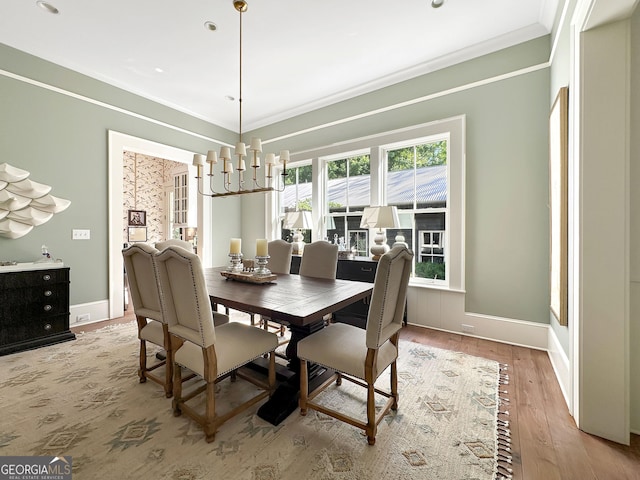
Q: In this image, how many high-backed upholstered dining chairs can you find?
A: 6